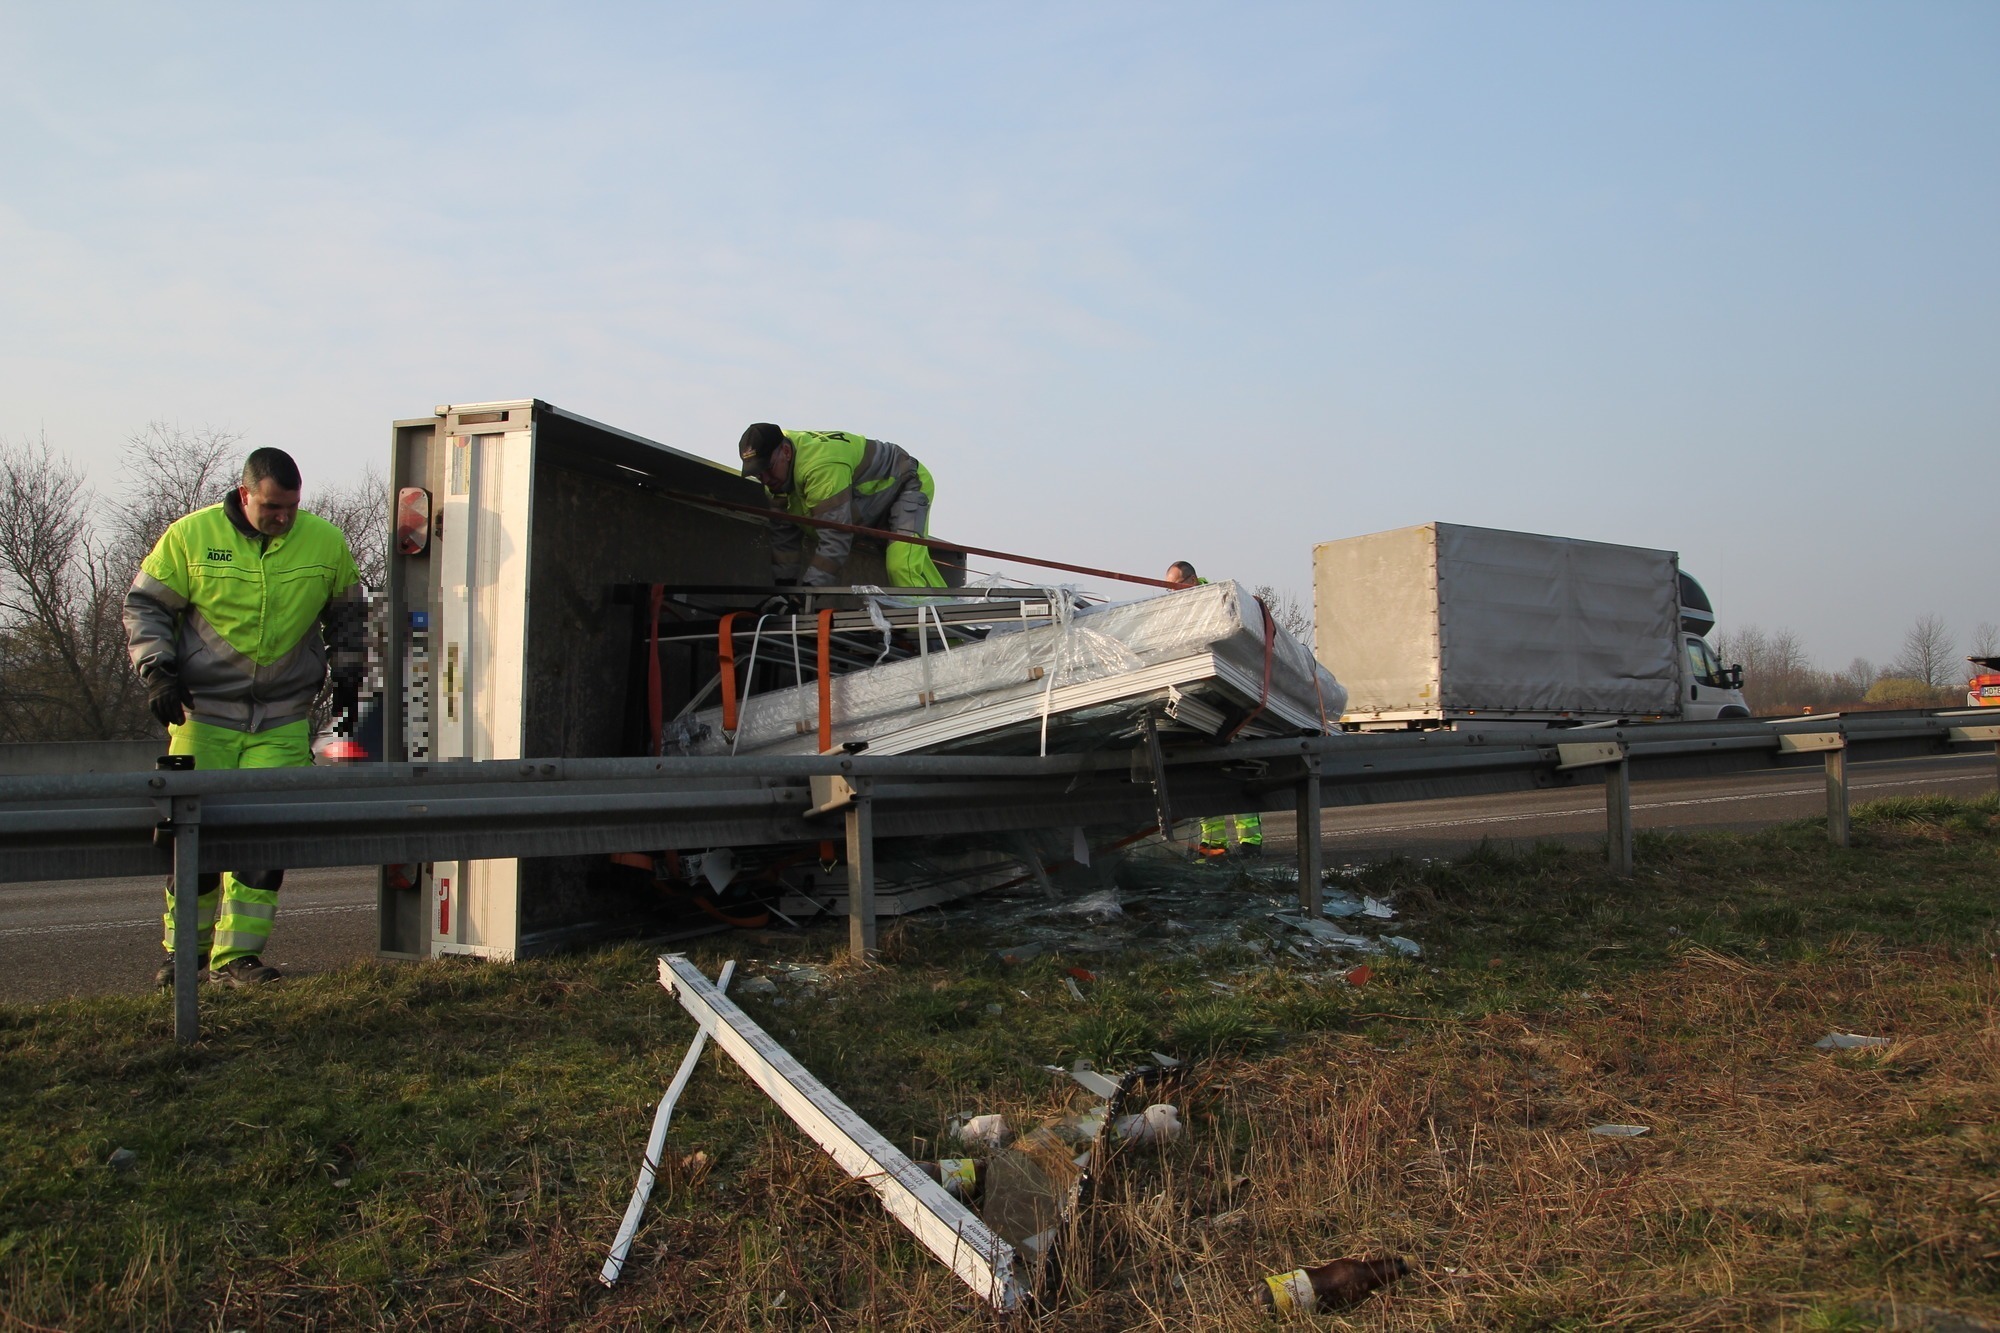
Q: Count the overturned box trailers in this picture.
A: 1